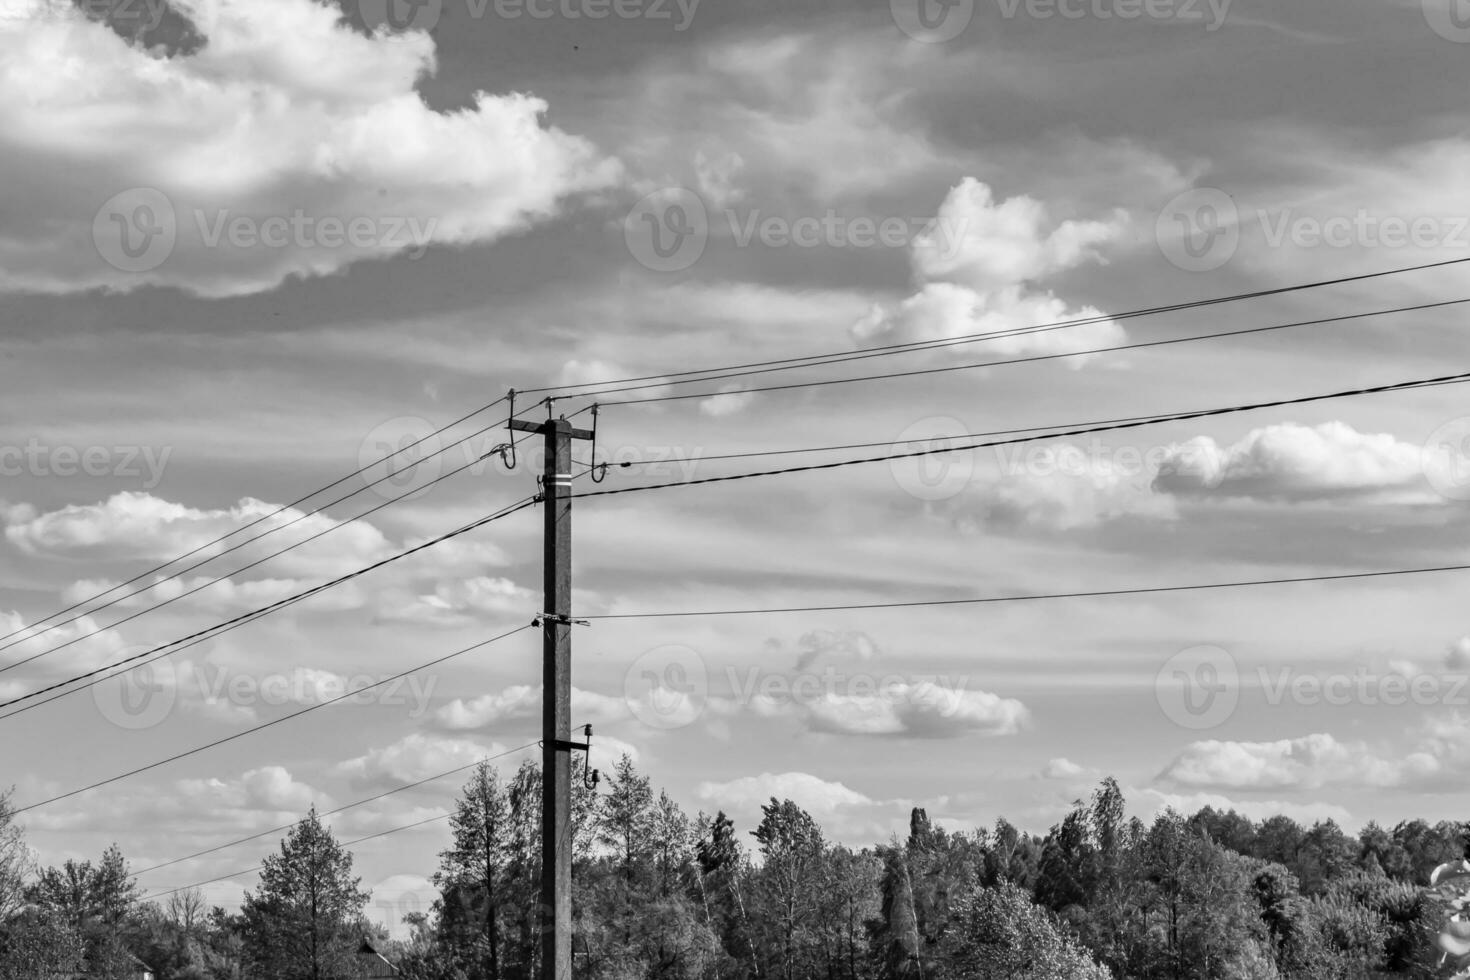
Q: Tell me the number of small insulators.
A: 7